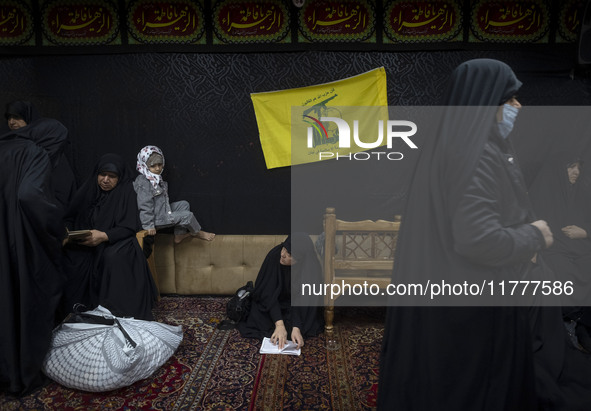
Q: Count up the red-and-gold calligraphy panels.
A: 8